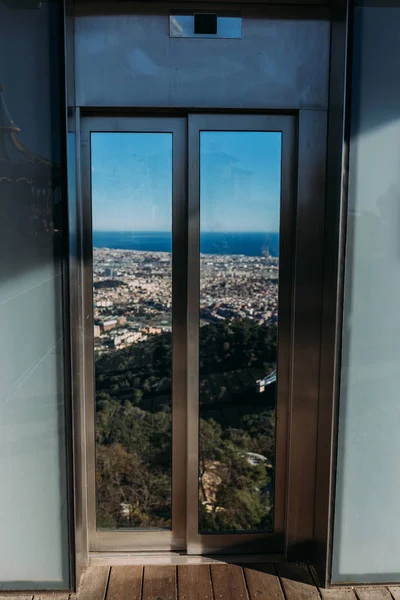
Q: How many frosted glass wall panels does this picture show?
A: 2